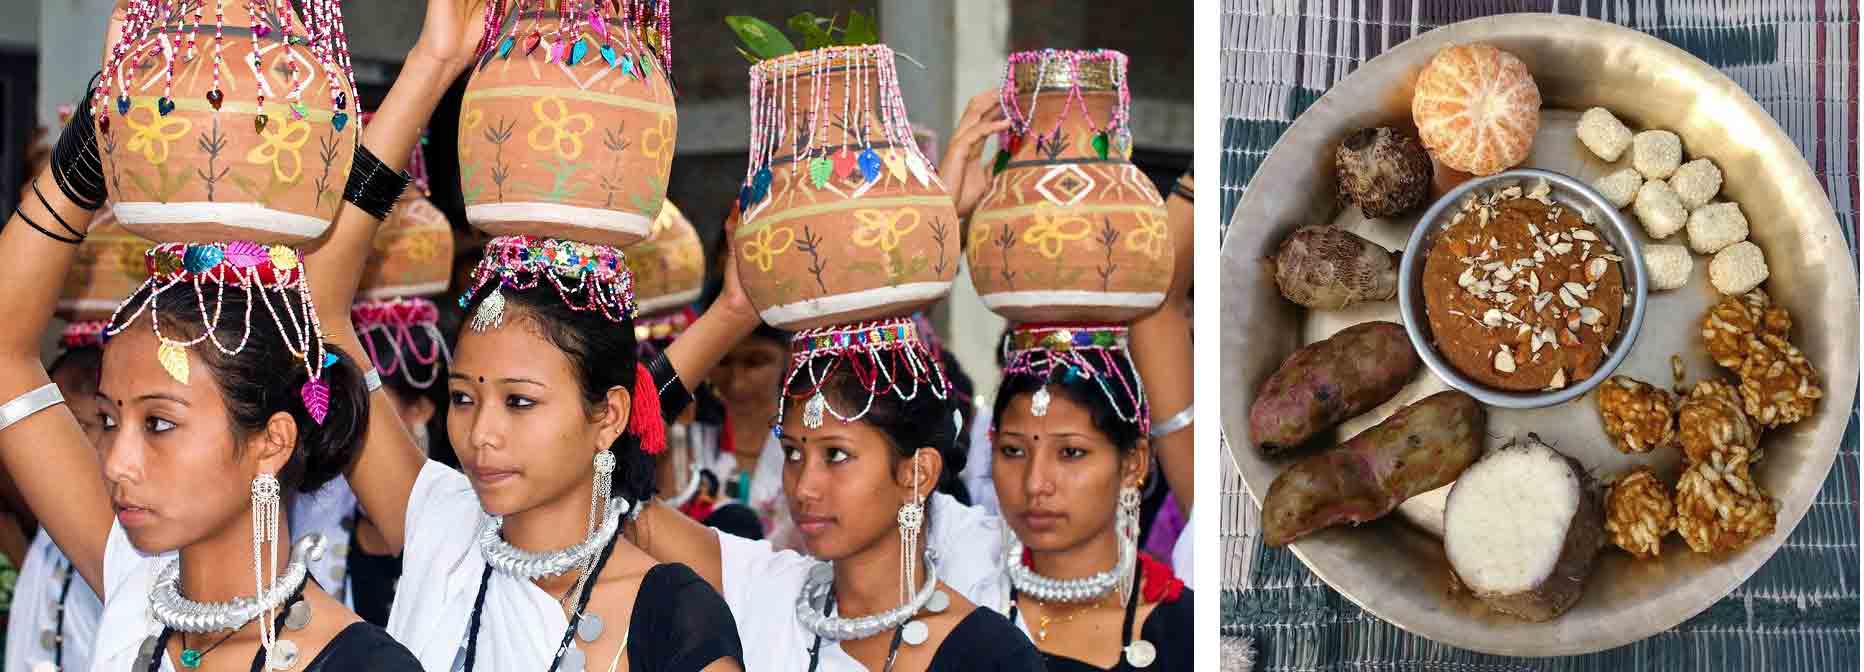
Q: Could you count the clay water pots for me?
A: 7